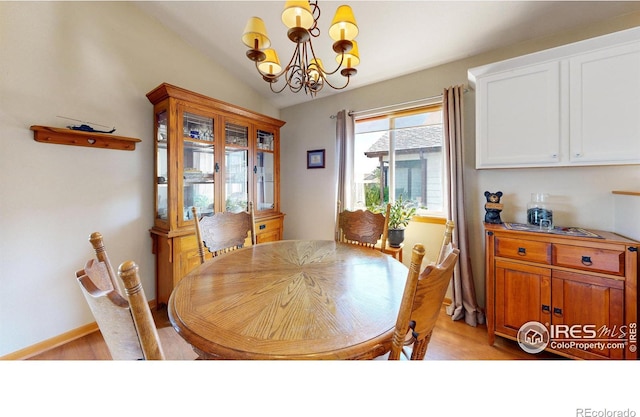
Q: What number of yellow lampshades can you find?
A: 6